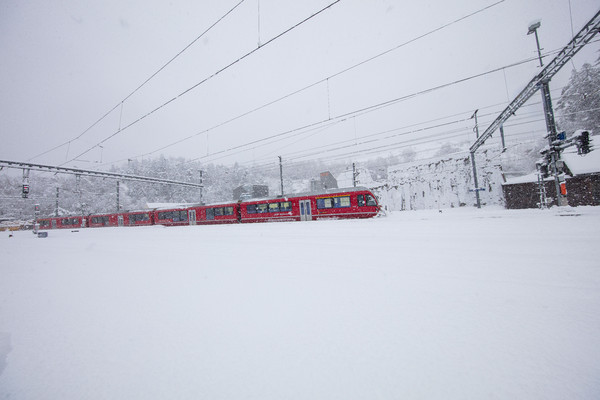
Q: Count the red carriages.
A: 4